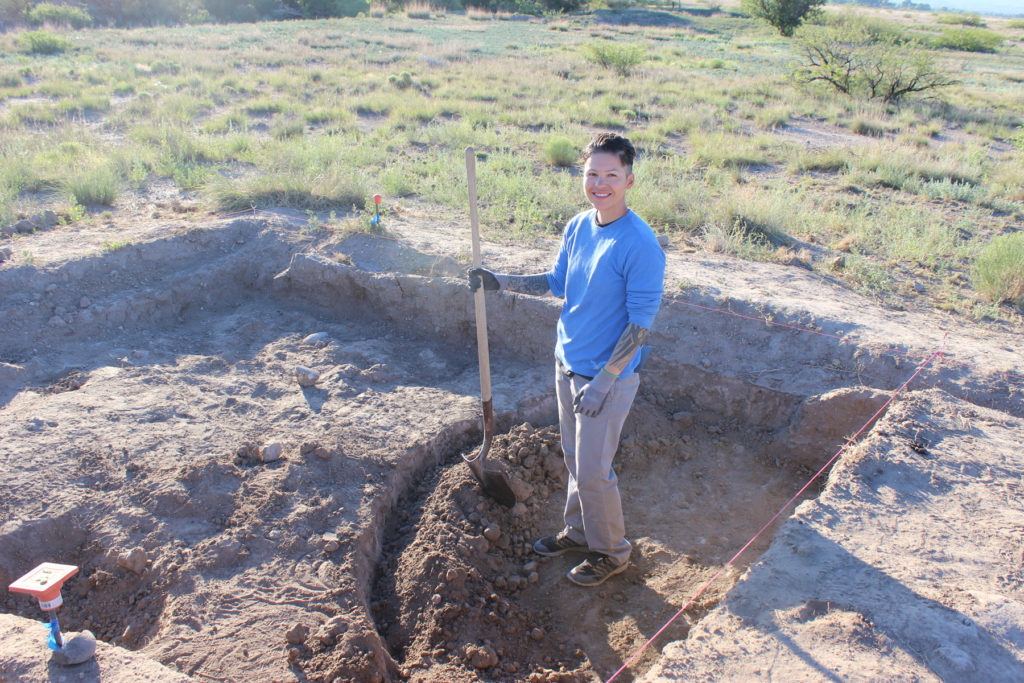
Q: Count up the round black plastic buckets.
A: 0